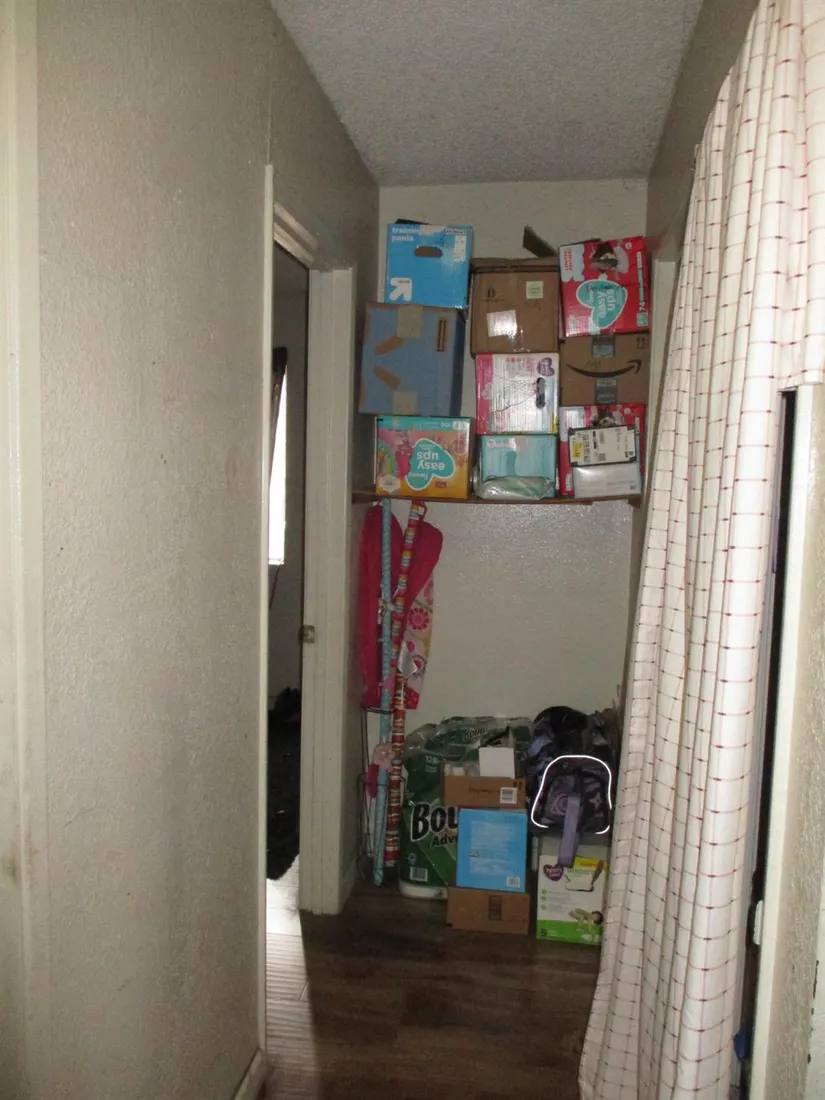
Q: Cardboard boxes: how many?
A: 13